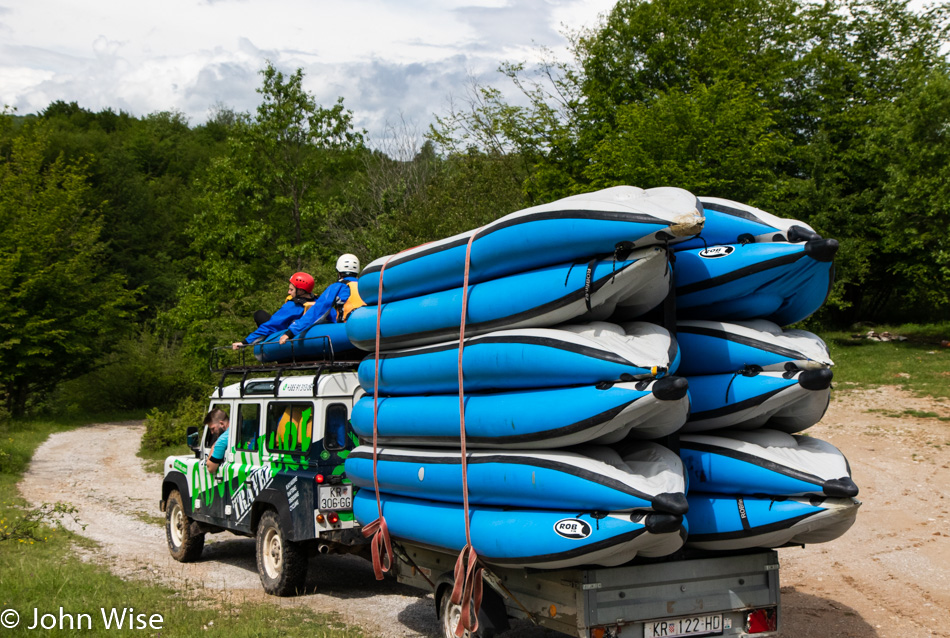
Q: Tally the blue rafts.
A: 13